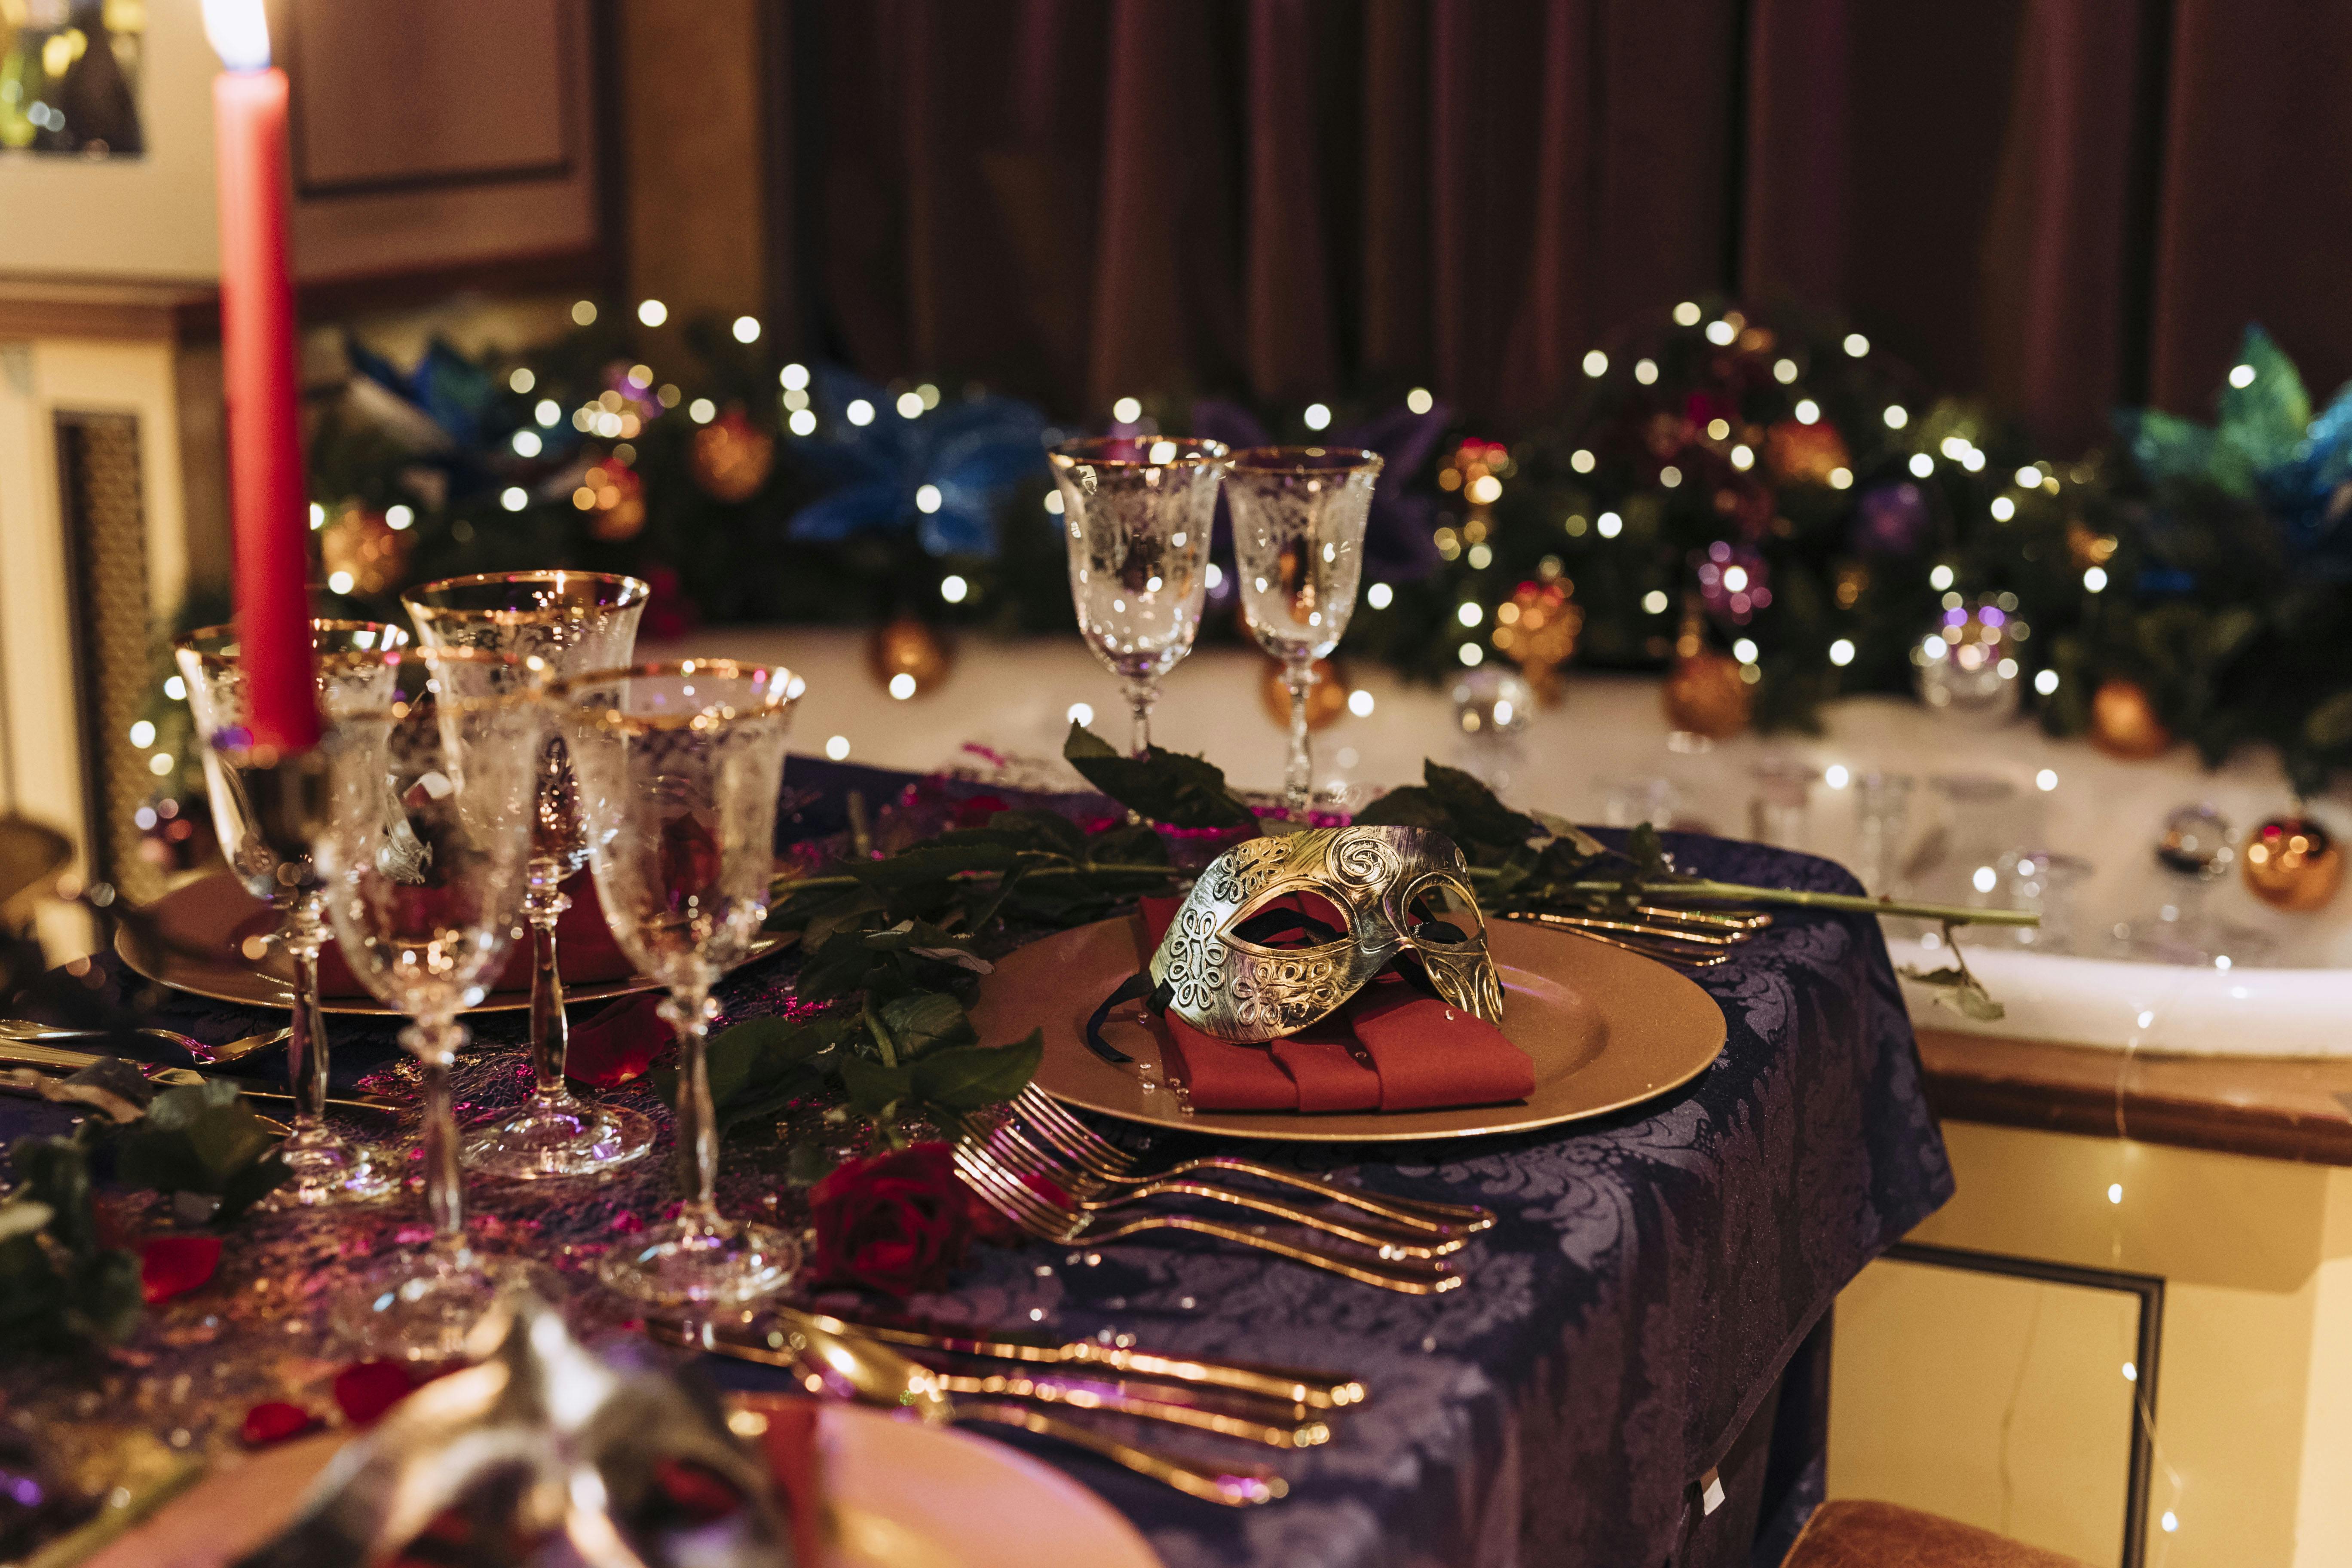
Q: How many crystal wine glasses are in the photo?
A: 6